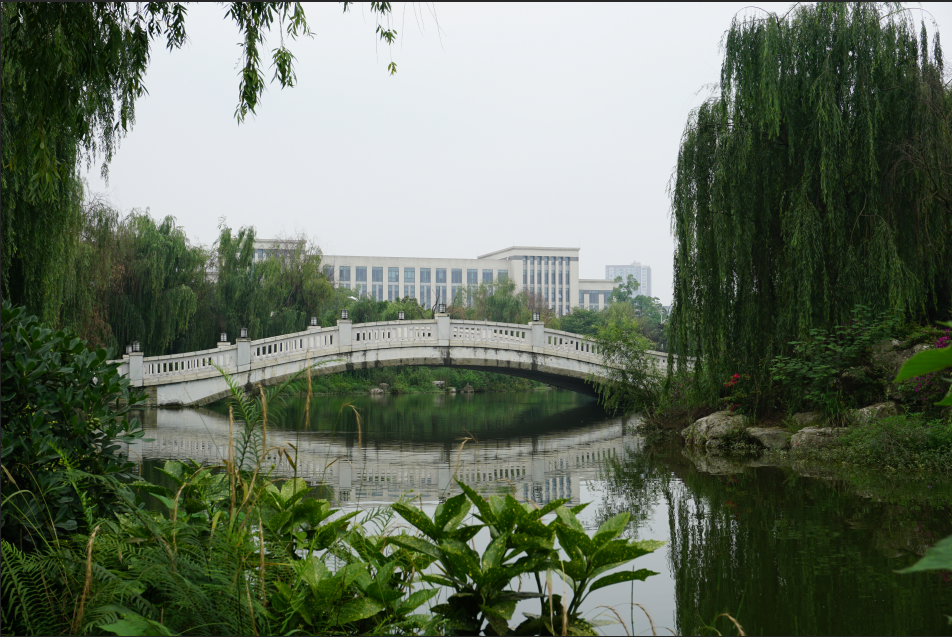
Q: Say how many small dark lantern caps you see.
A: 9